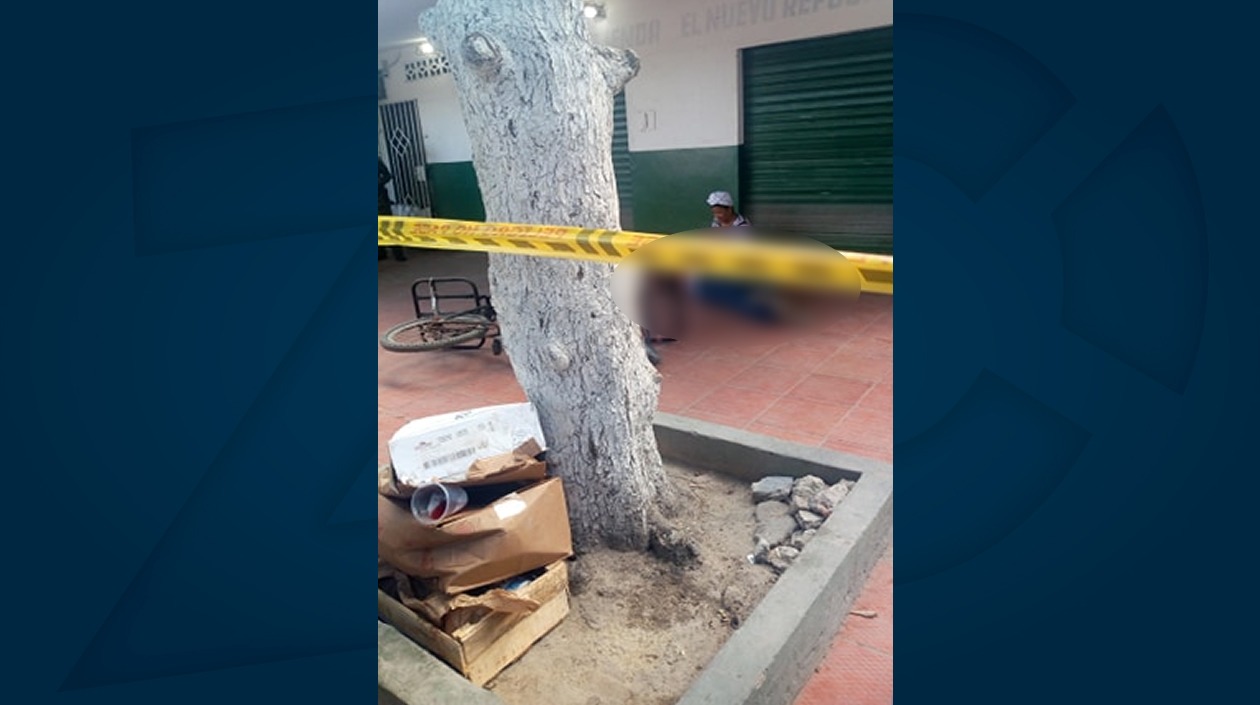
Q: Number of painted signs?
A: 1